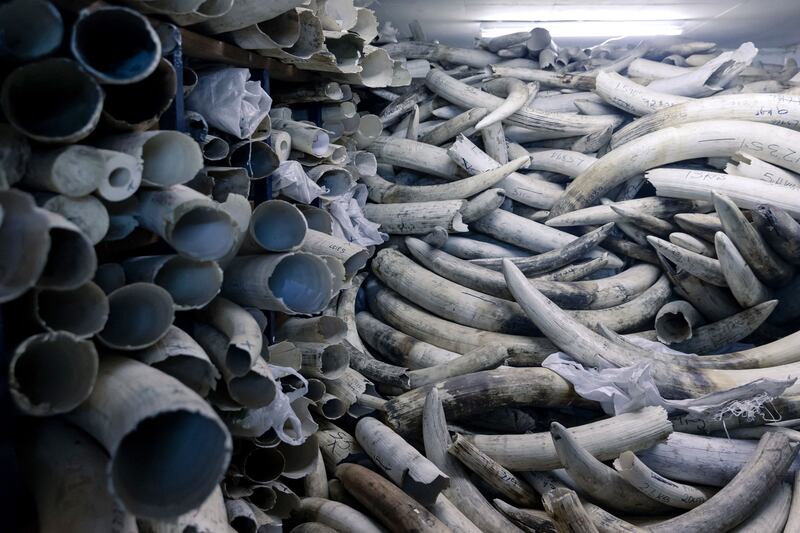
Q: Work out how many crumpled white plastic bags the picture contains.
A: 5